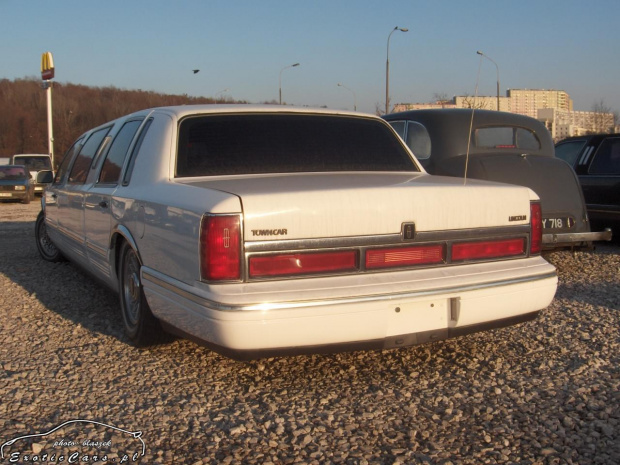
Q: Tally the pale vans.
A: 1